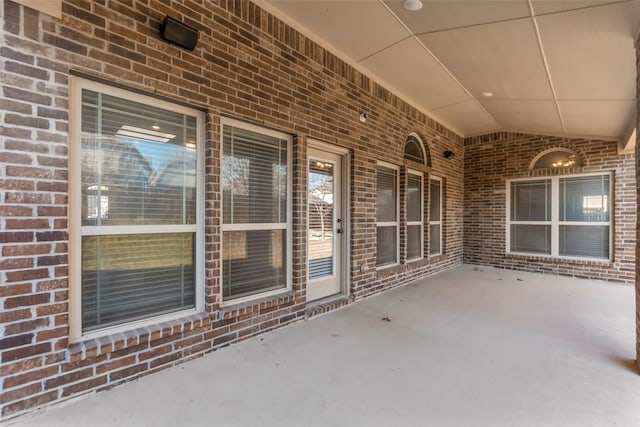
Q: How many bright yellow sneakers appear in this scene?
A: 0